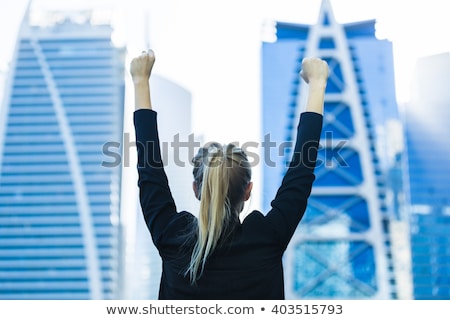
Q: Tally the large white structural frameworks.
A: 1